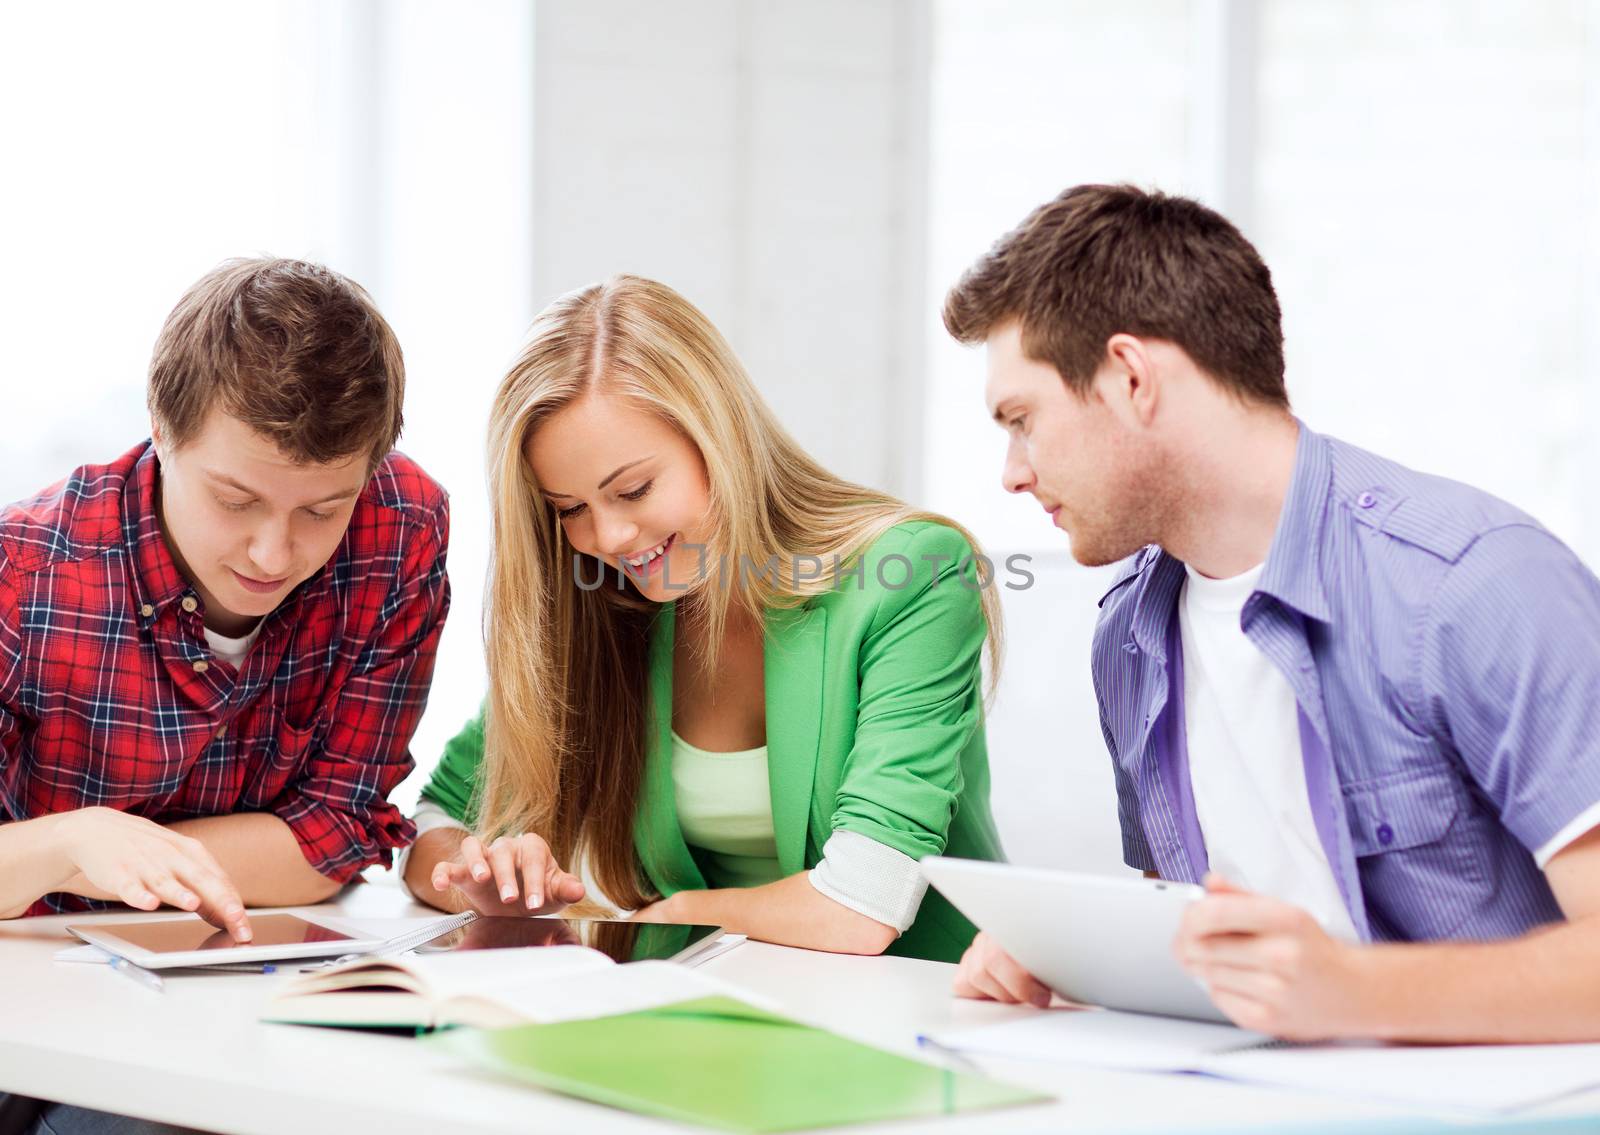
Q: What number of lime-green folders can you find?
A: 1